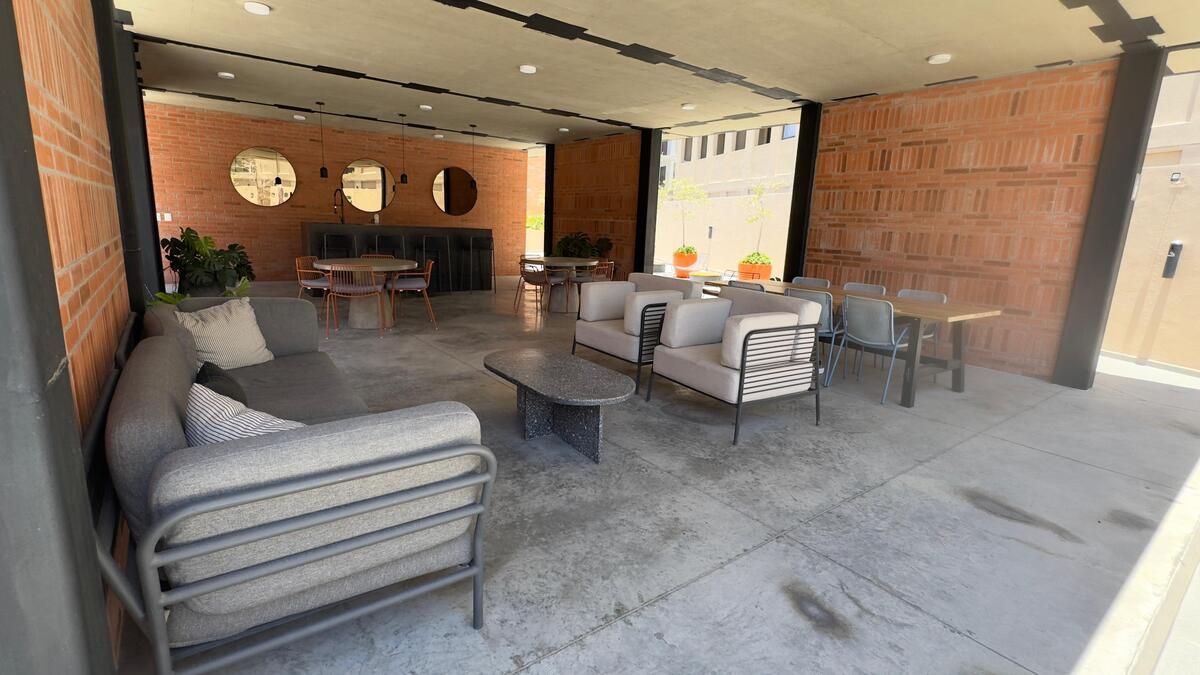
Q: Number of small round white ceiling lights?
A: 9